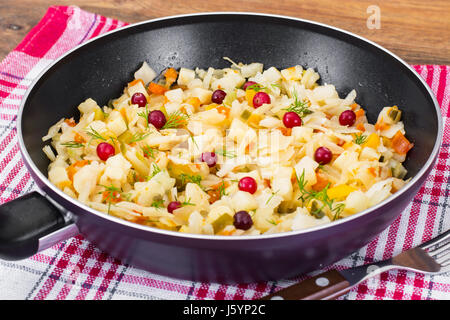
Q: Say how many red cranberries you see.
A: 13